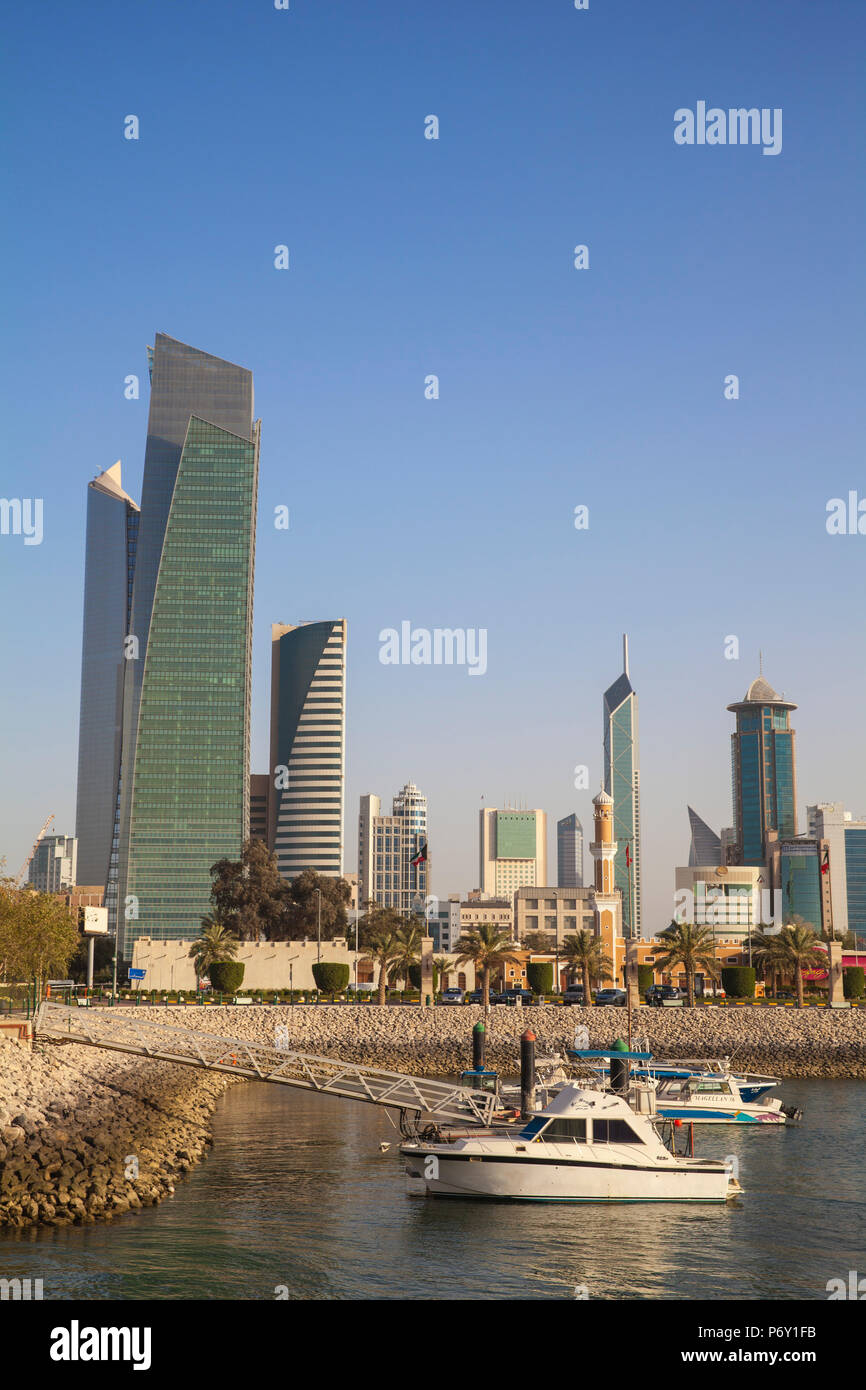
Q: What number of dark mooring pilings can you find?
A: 3